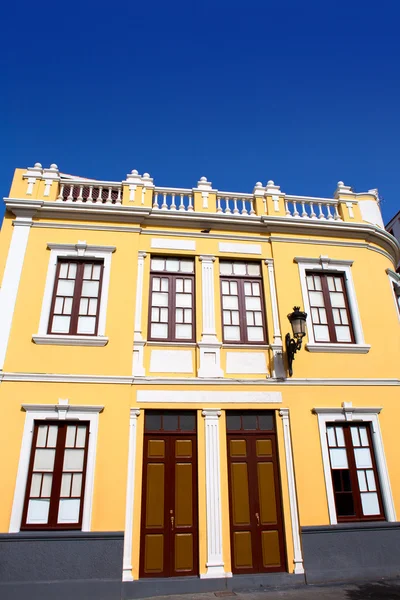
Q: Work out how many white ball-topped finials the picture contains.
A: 8